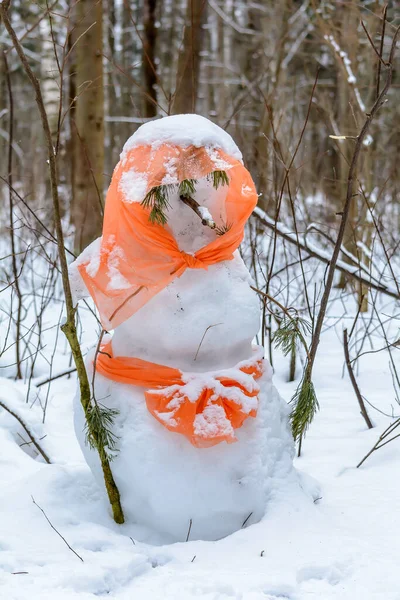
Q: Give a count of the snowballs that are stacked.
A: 3